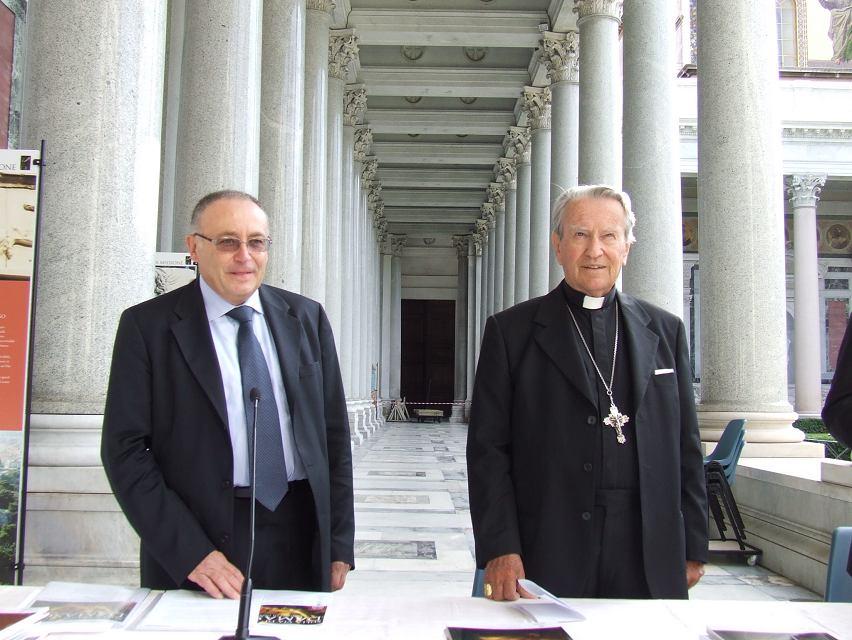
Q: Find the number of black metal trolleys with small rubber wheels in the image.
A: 1